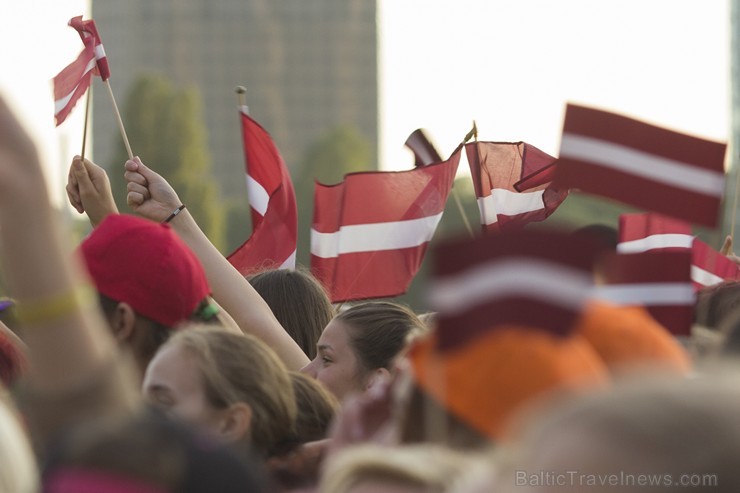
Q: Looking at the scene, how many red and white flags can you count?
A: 11